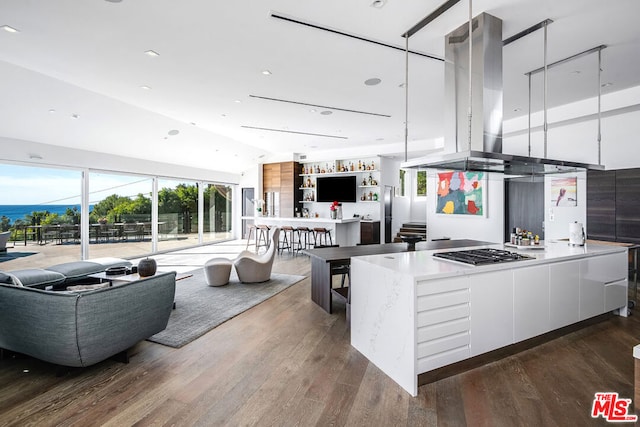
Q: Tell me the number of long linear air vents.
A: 3